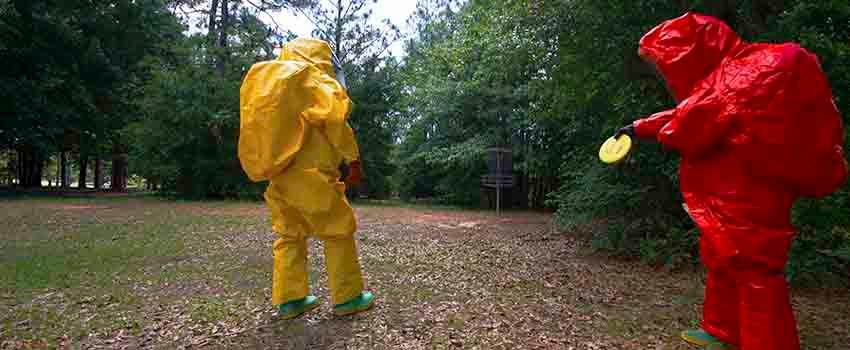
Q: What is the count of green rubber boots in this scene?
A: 3